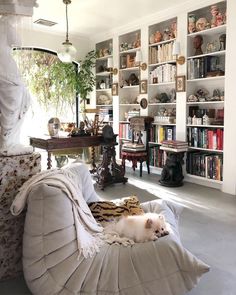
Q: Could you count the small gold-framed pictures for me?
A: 3